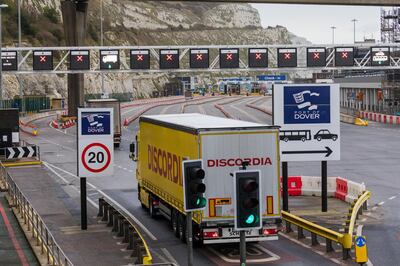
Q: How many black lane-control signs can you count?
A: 13